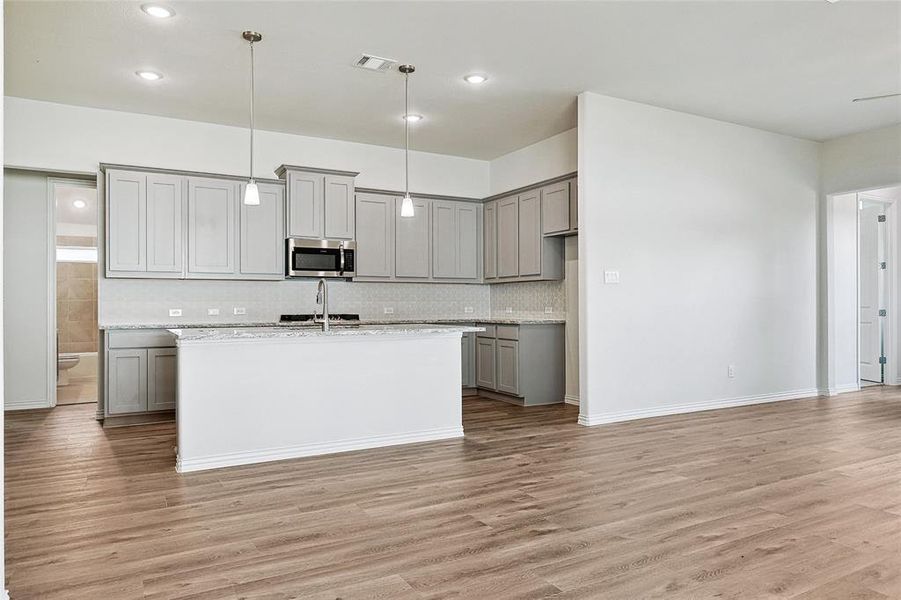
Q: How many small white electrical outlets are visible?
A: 8